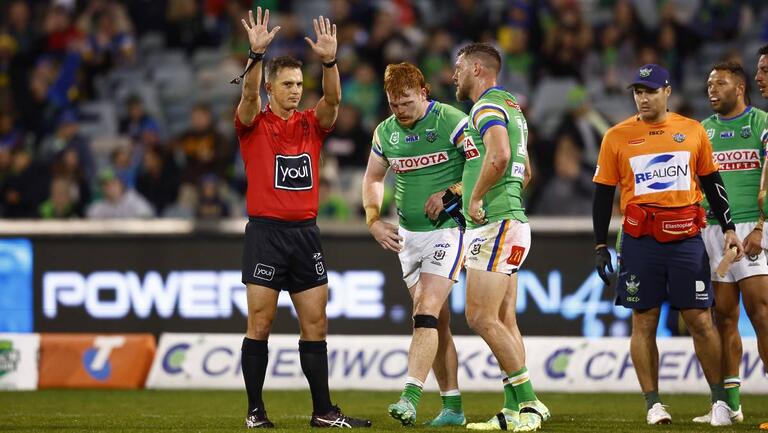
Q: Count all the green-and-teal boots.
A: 2